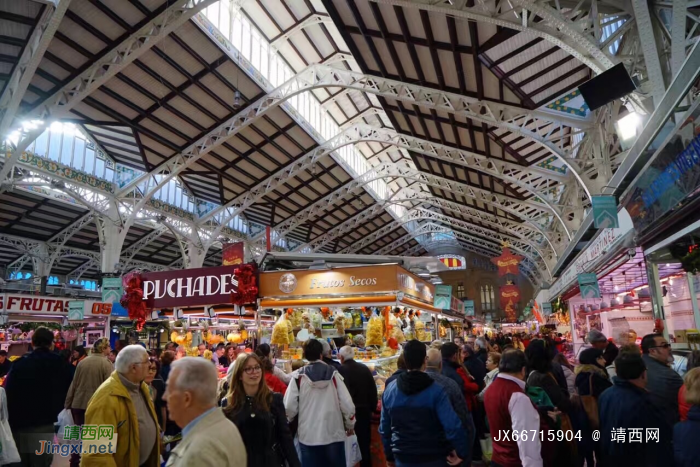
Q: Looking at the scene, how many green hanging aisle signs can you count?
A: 7